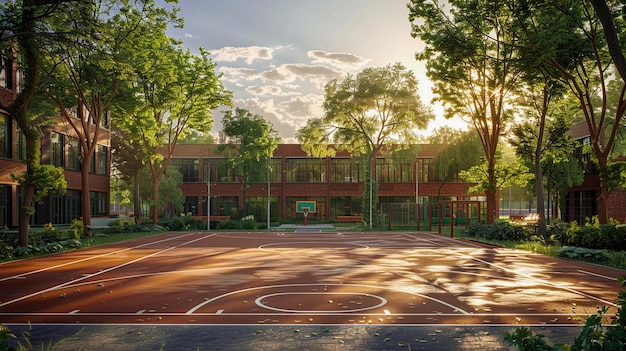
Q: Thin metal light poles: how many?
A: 4